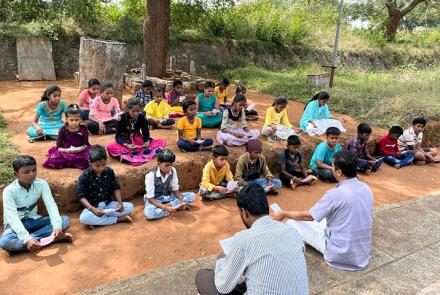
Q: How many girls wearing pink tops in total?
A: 2